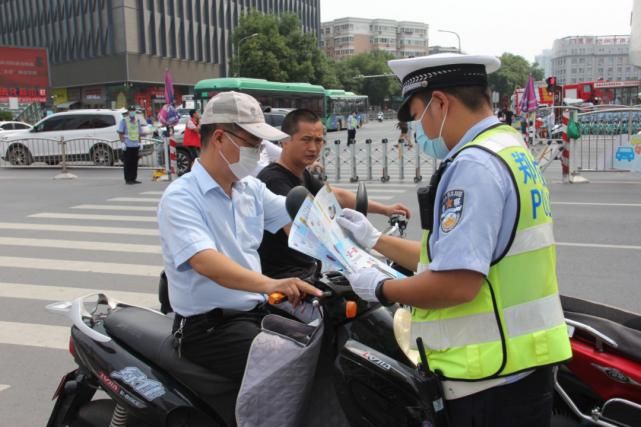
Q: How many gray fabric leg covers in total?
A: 1